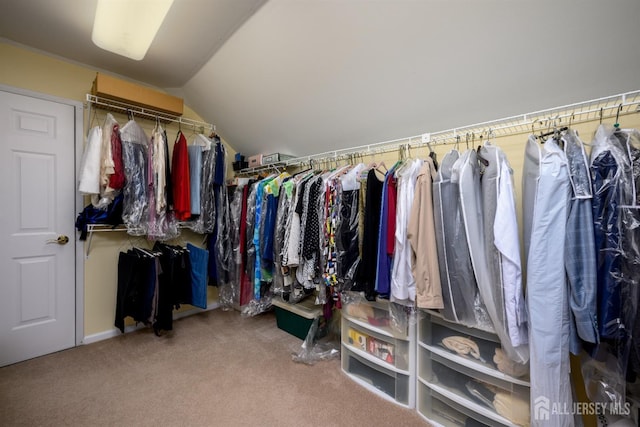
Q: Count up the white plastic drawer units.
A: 2